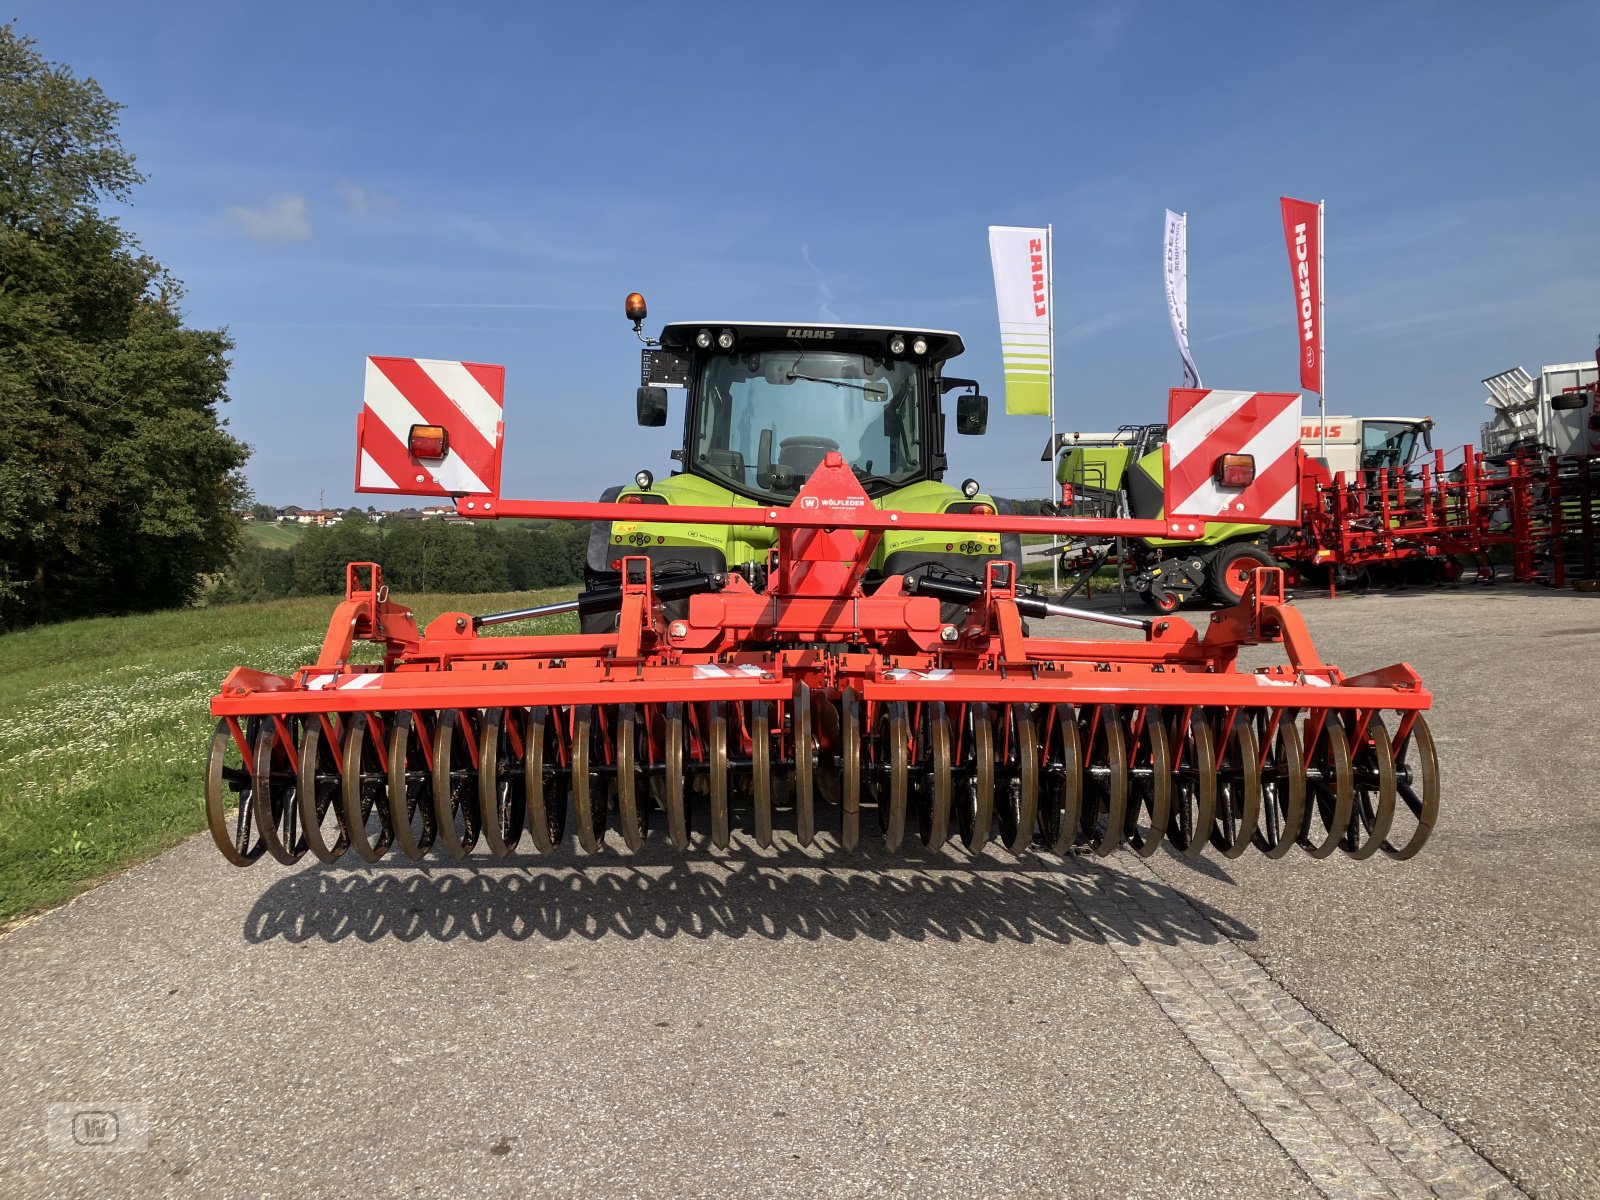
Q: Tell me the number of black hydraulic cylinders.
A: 2